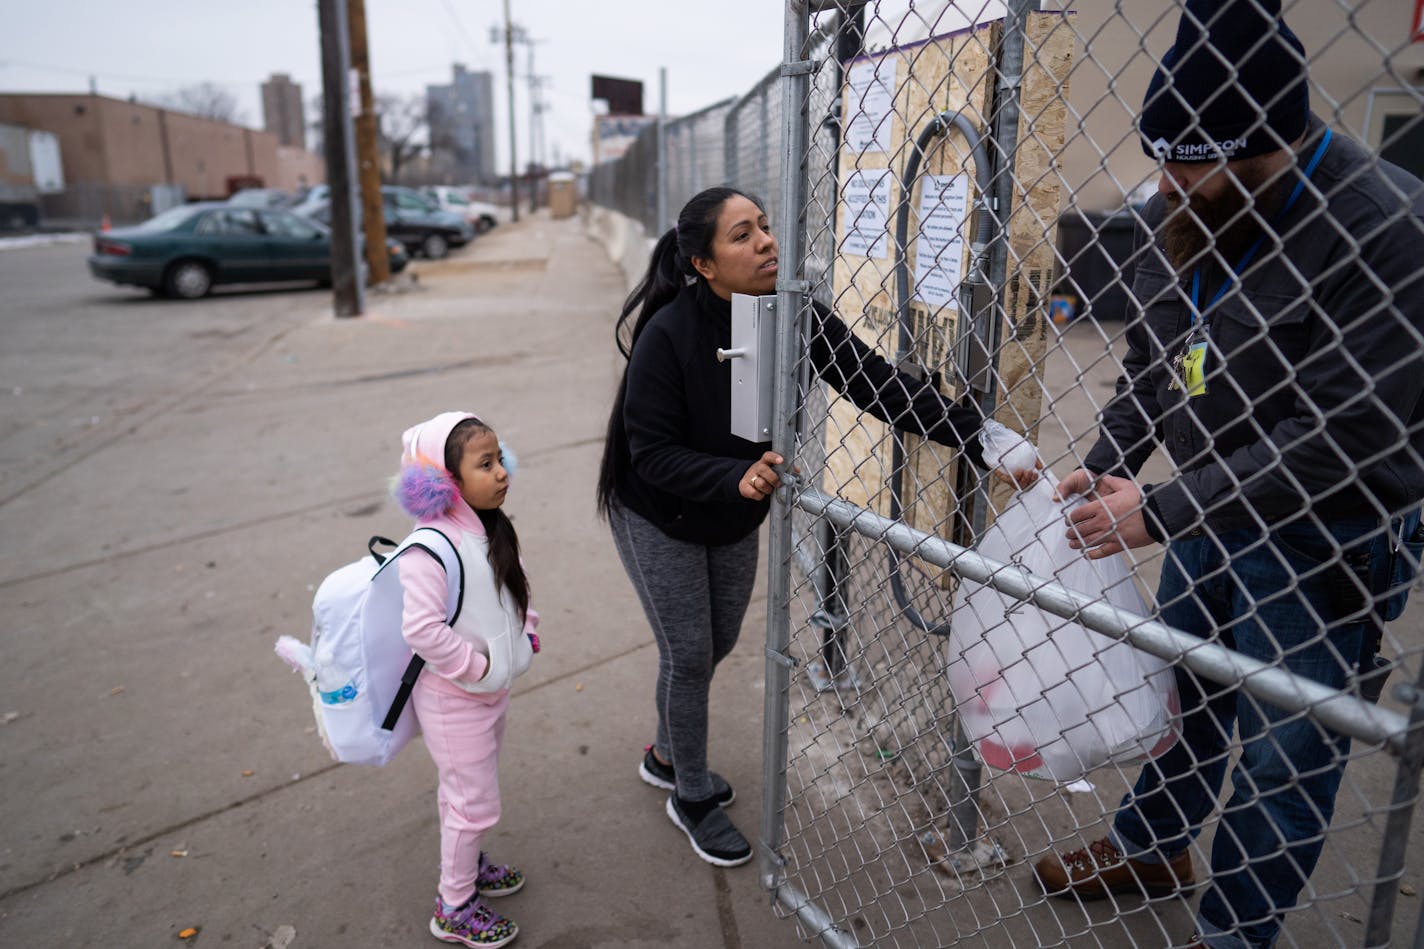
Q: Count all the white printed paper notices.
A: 3